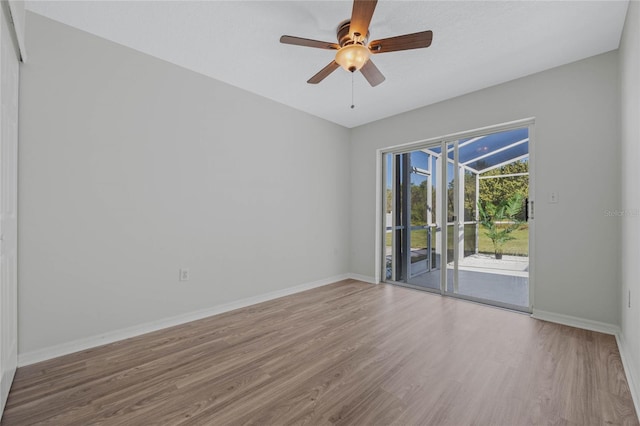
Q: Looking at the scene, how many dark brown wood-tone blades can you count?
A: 5